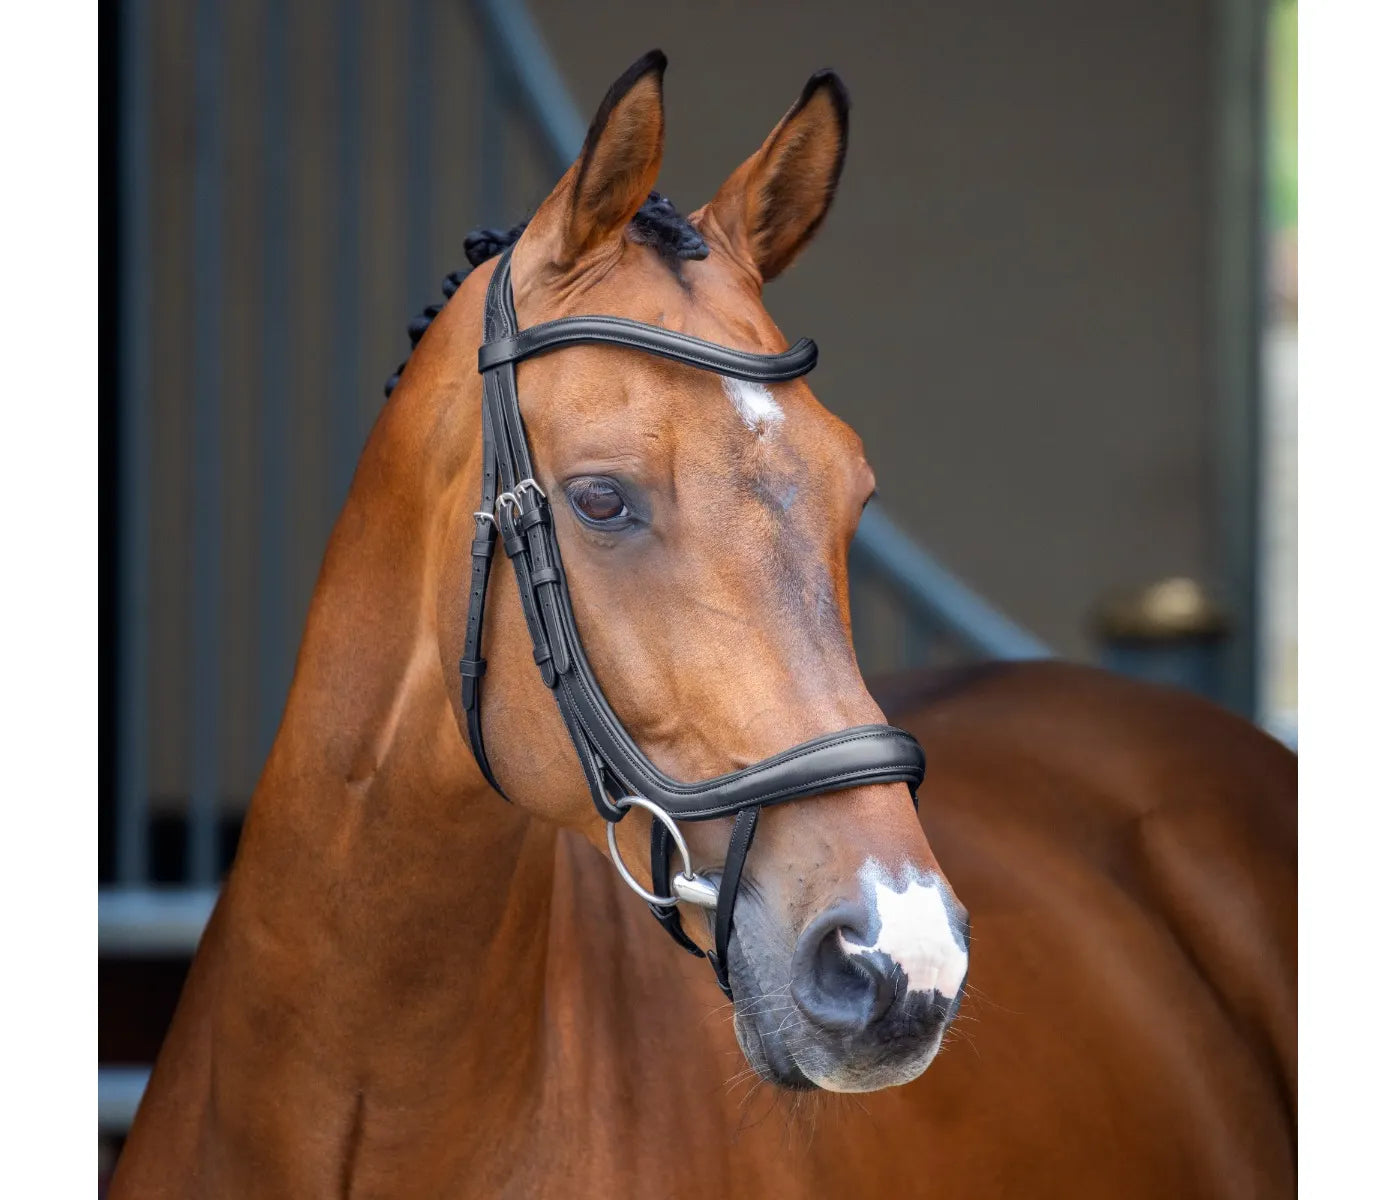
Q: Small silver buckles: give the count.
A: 3